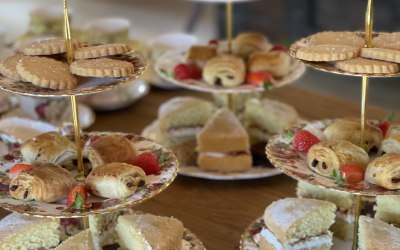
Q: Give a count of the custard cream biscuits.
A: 0